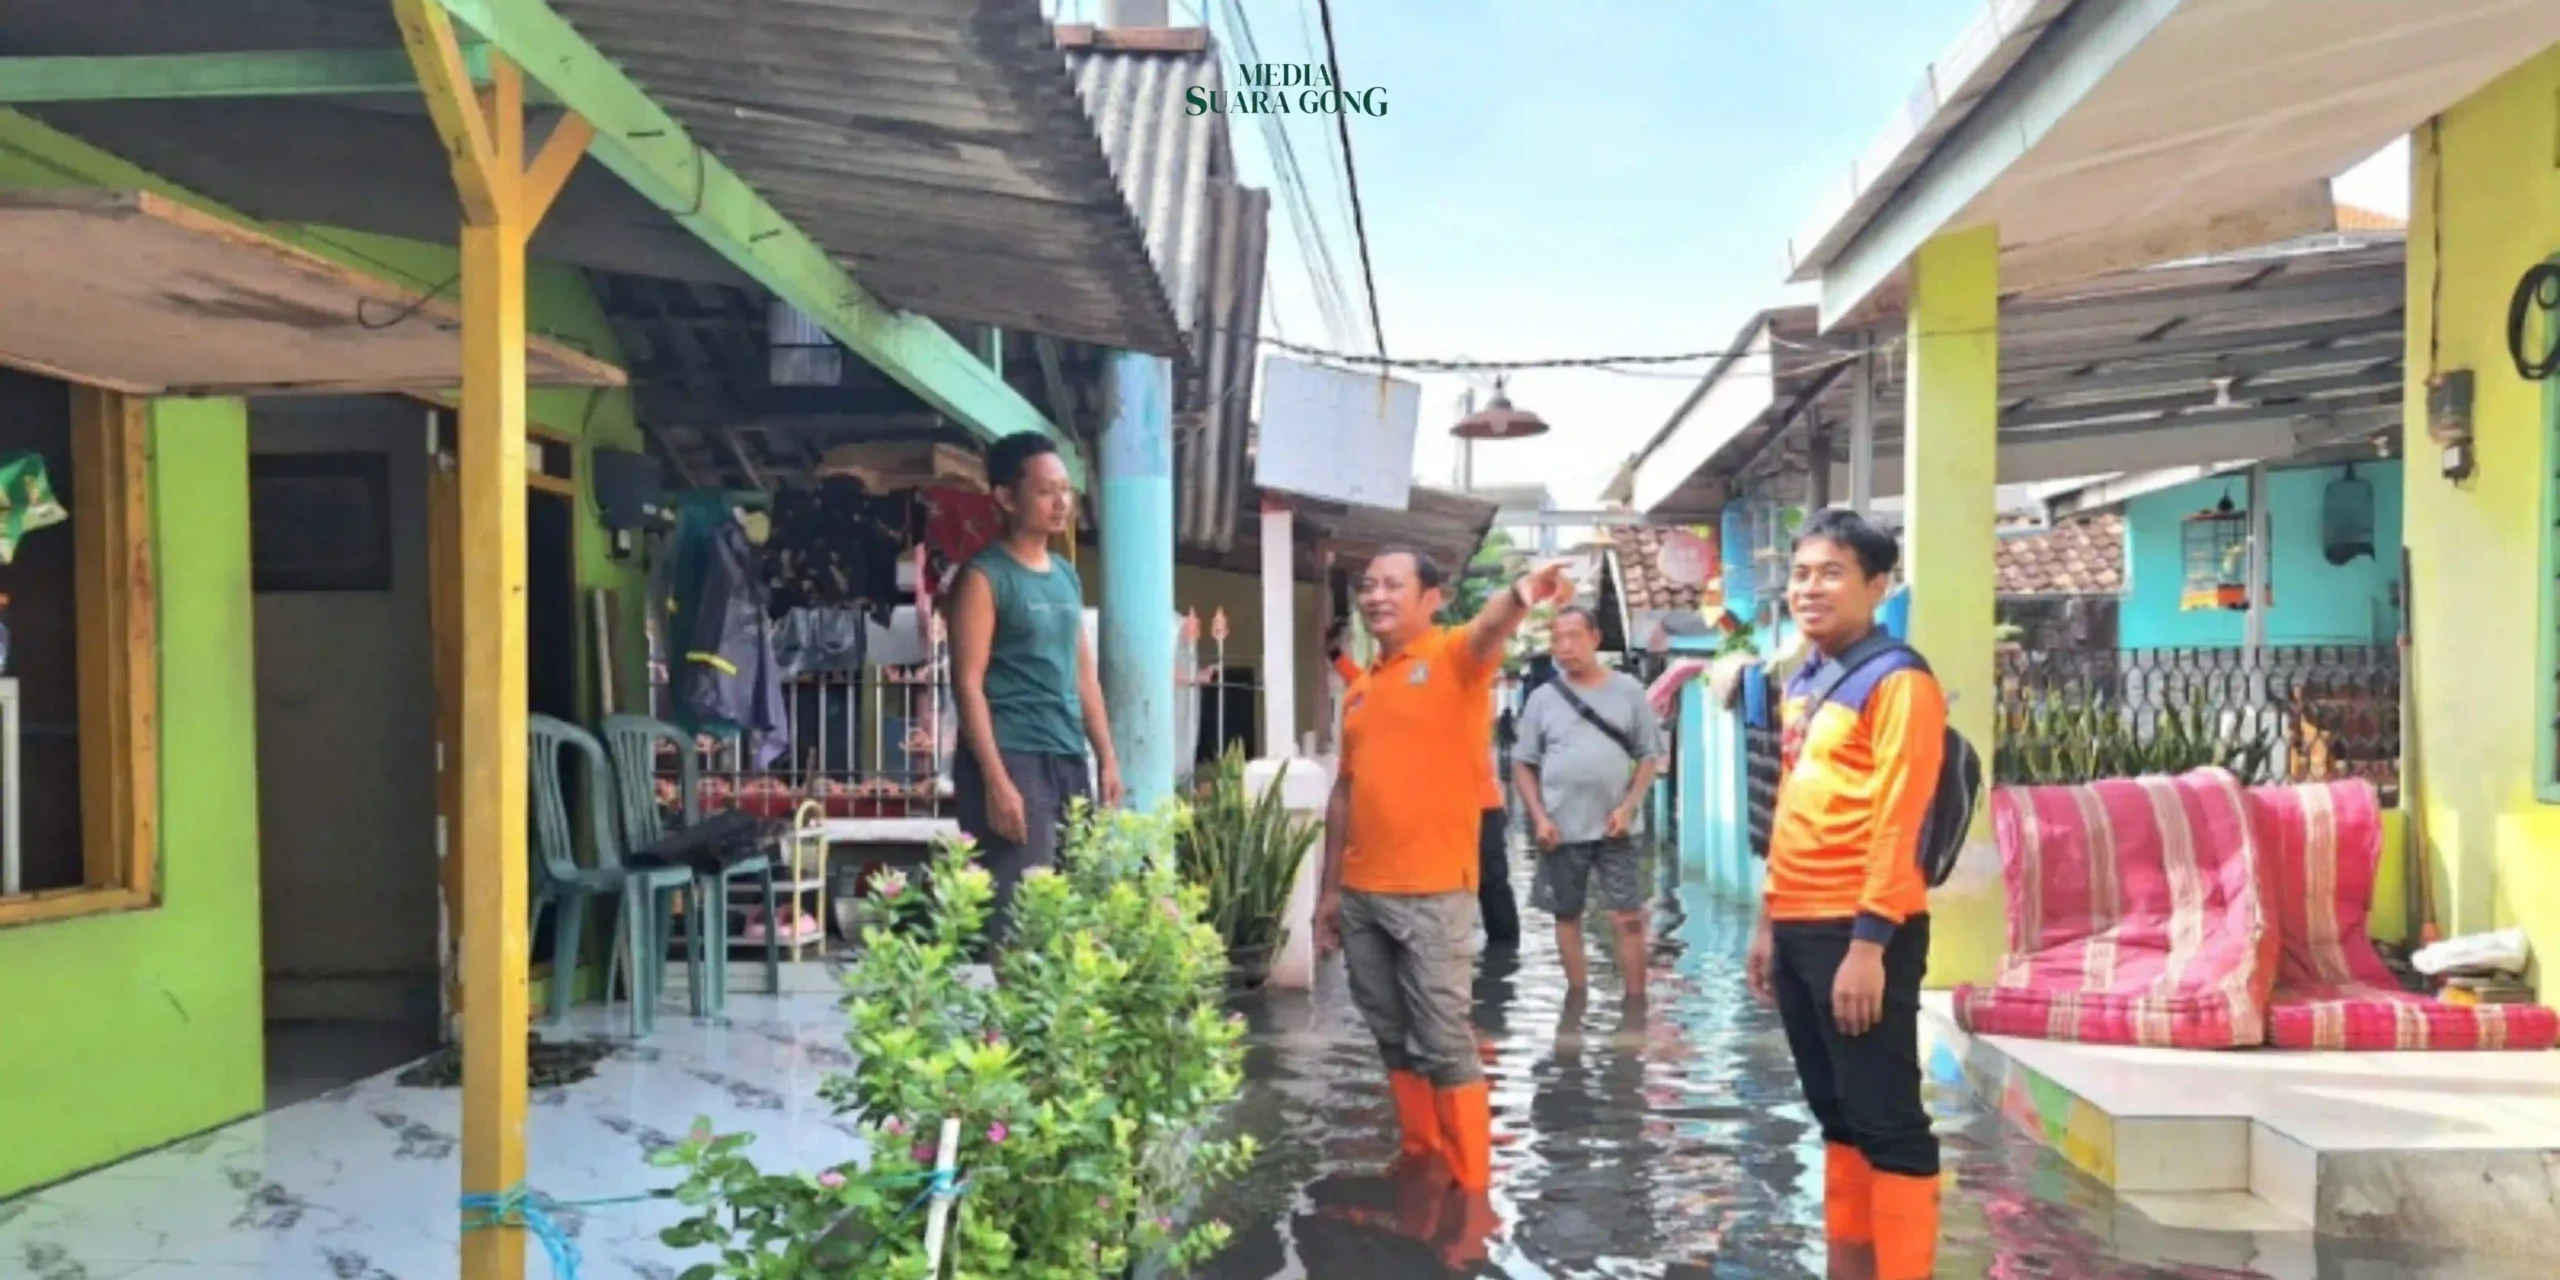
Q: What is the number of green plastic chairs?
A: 2